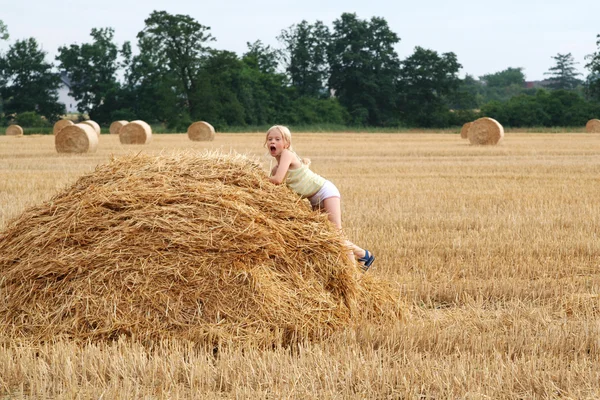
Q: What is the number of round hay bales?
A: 10